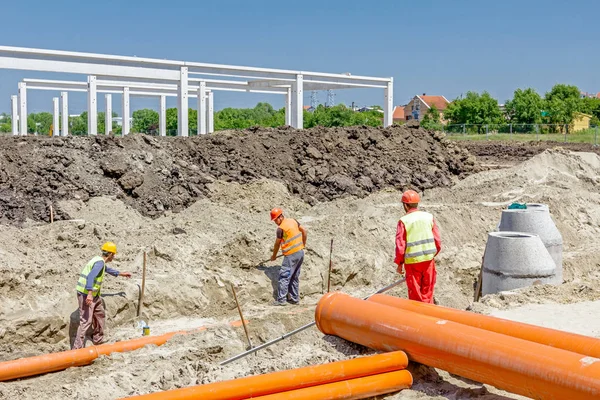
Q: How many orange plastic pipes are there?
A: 5